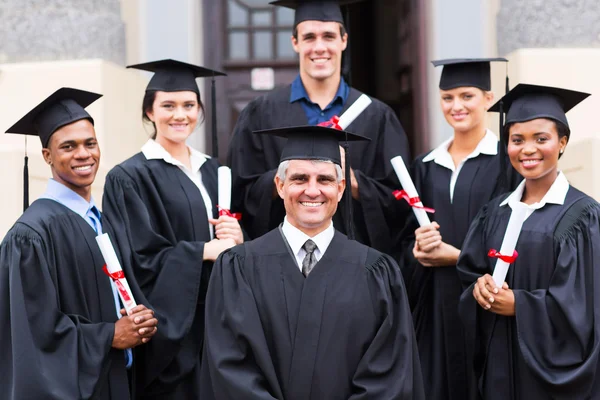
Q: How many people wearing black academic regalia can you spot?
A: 6